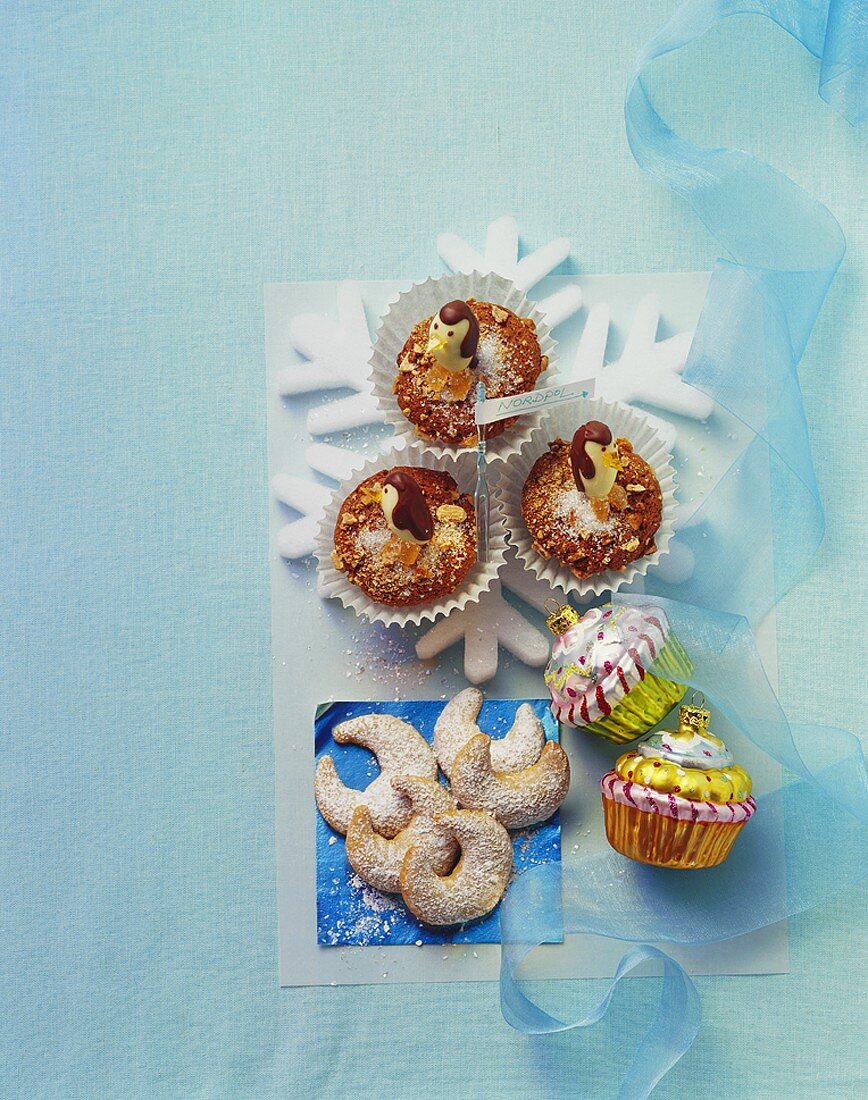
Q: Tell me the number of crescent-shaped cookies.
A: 5